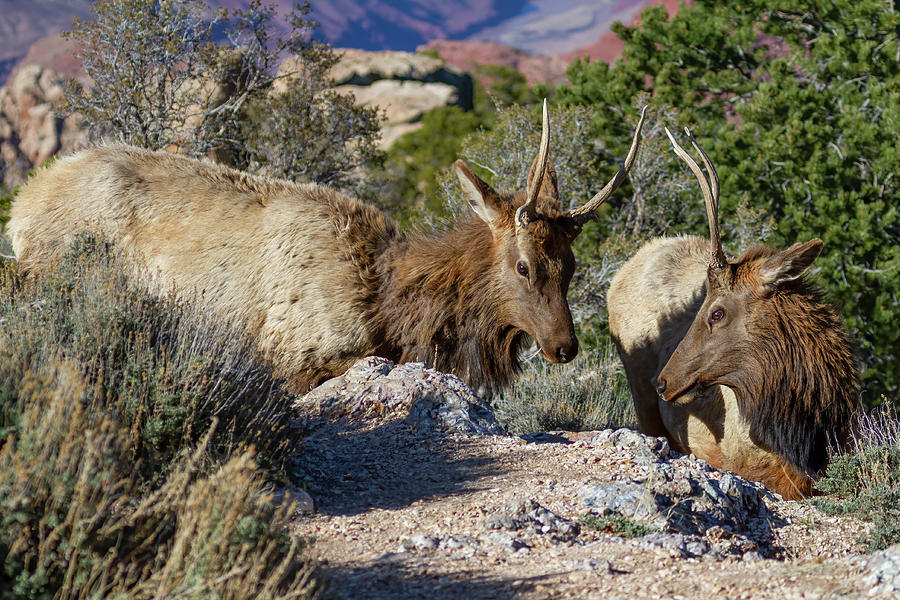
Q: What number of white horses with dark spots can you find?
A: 0